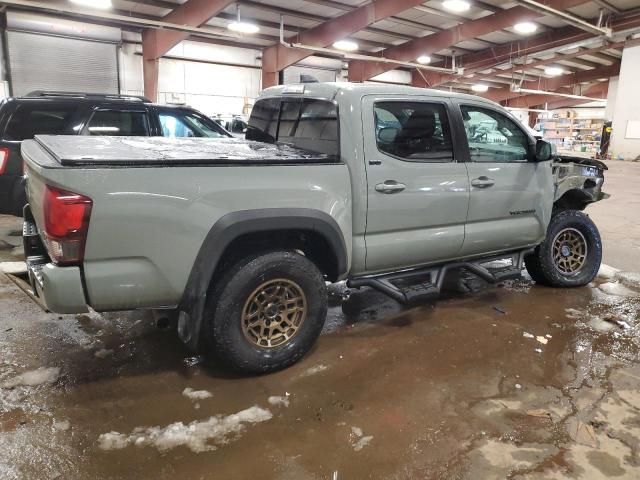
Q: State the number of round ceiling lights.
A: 8